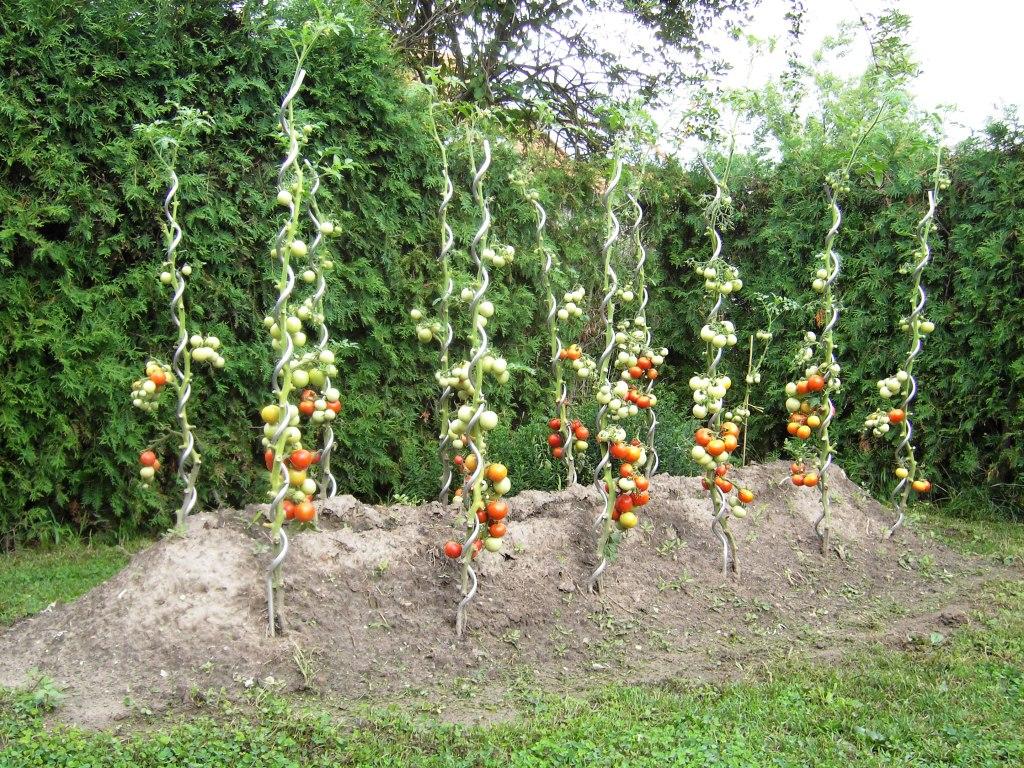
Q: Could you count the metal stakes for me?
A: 11